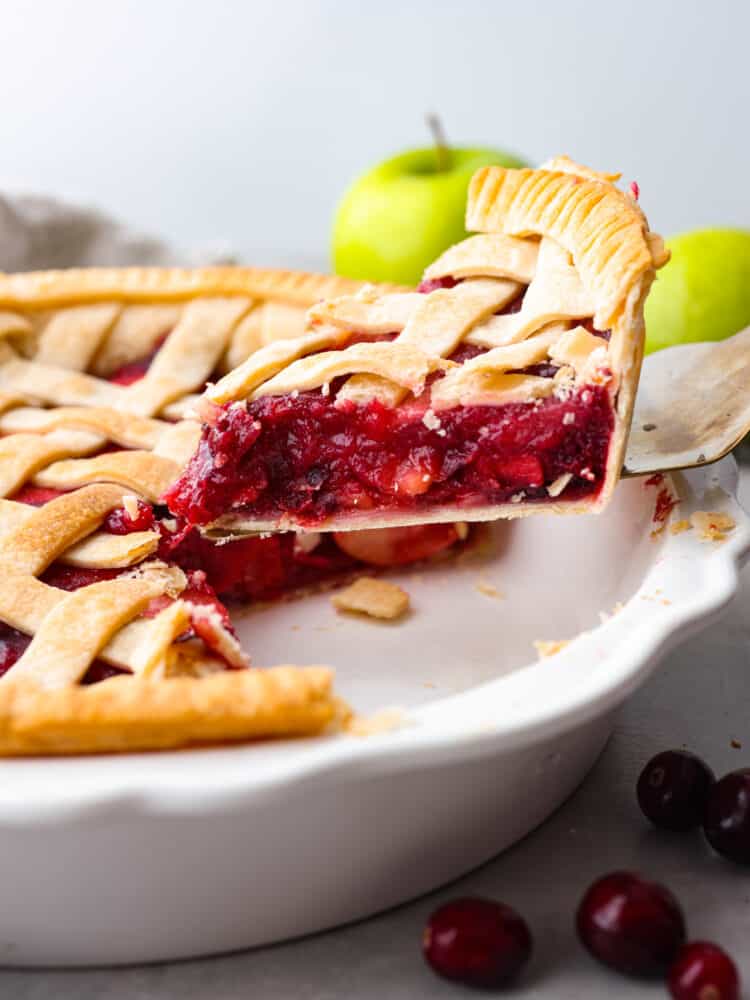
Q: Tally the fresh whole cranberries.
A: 5